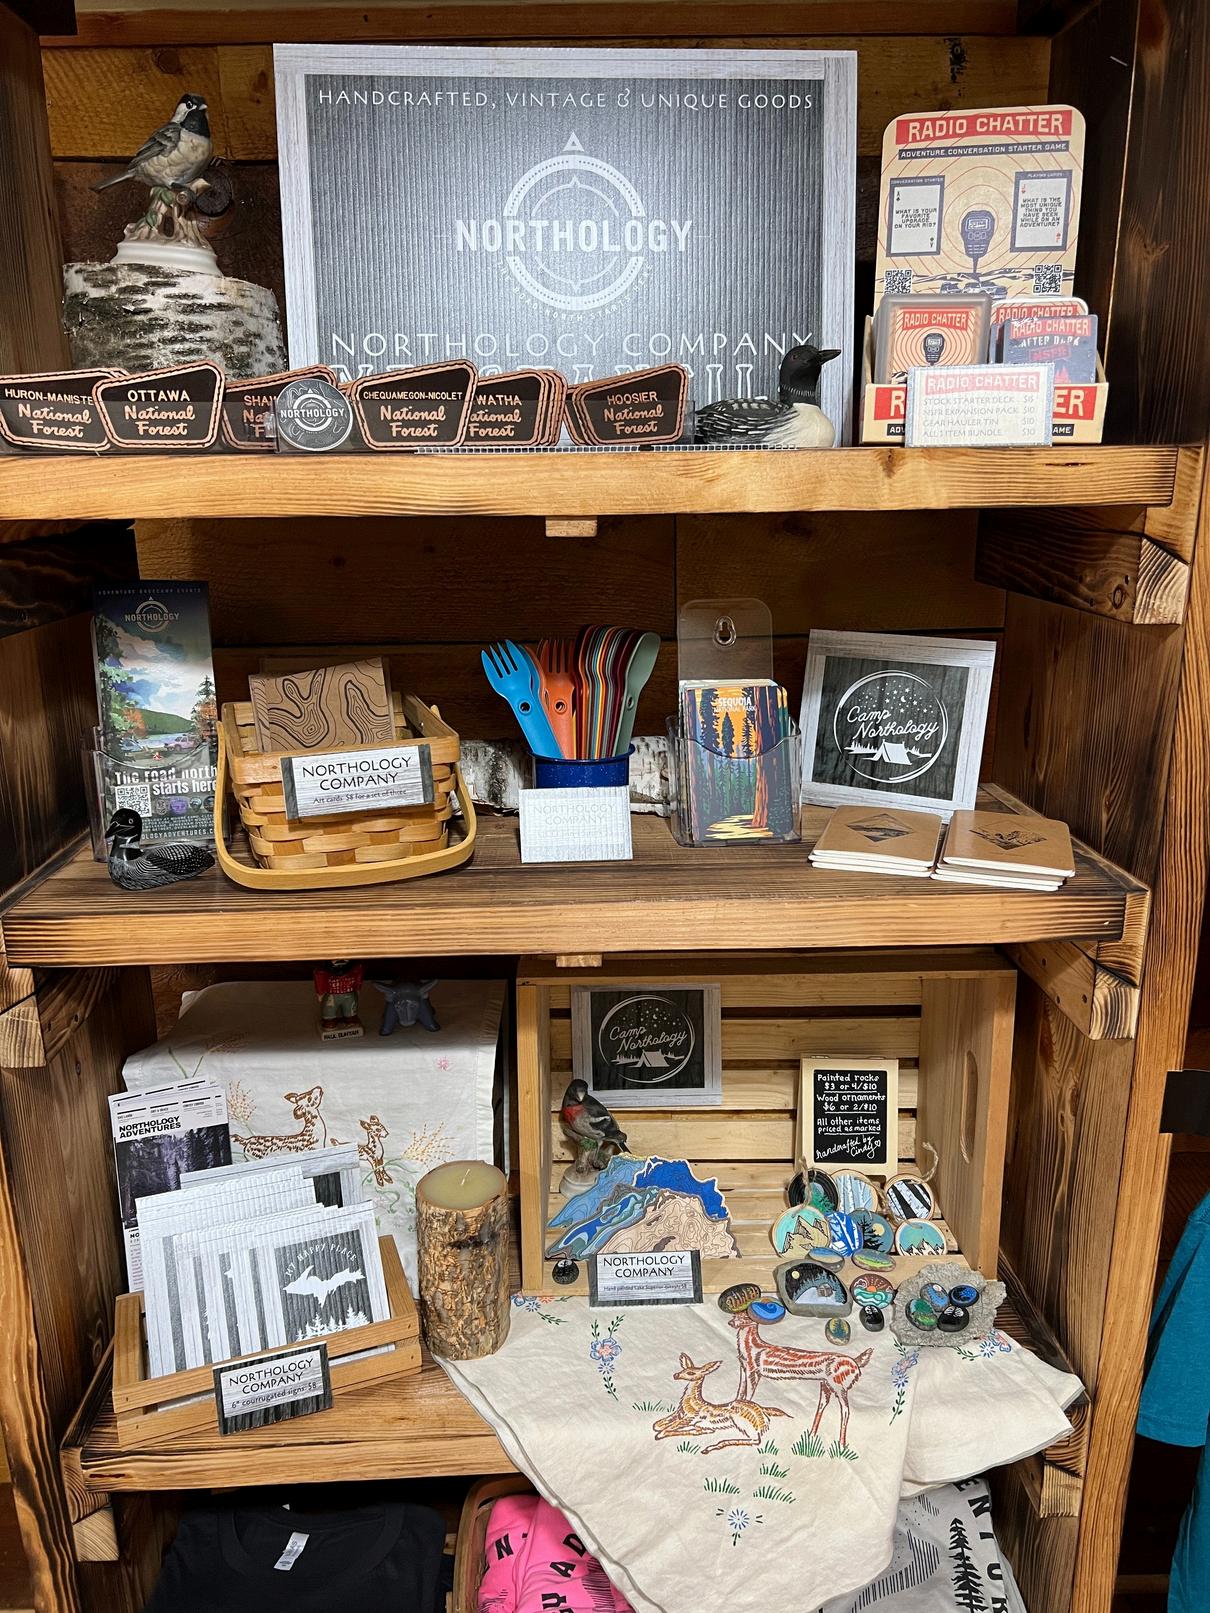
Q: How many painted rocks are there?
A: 13